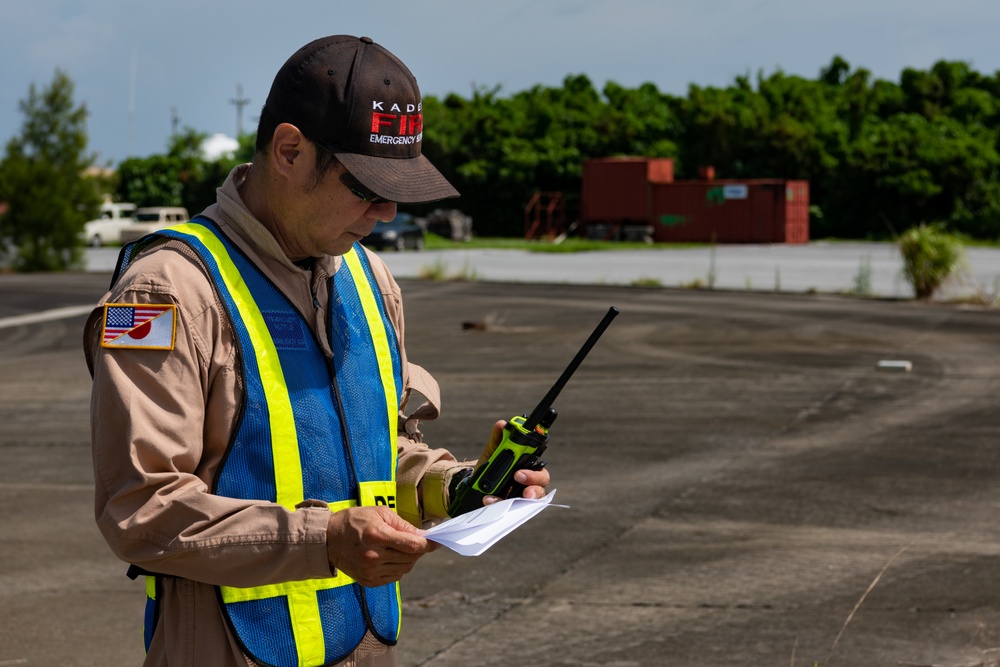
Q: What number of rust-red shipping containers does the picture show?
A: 2